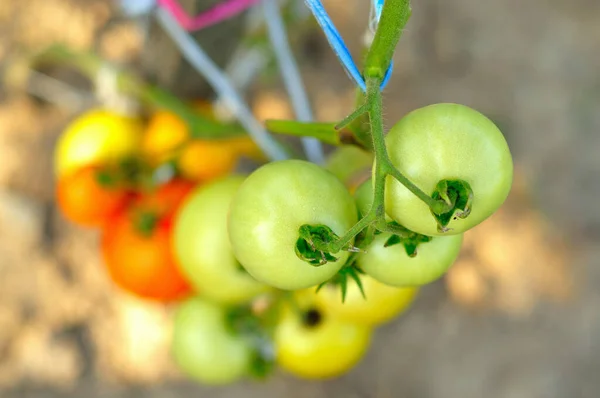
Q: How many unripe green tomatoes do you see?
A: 5